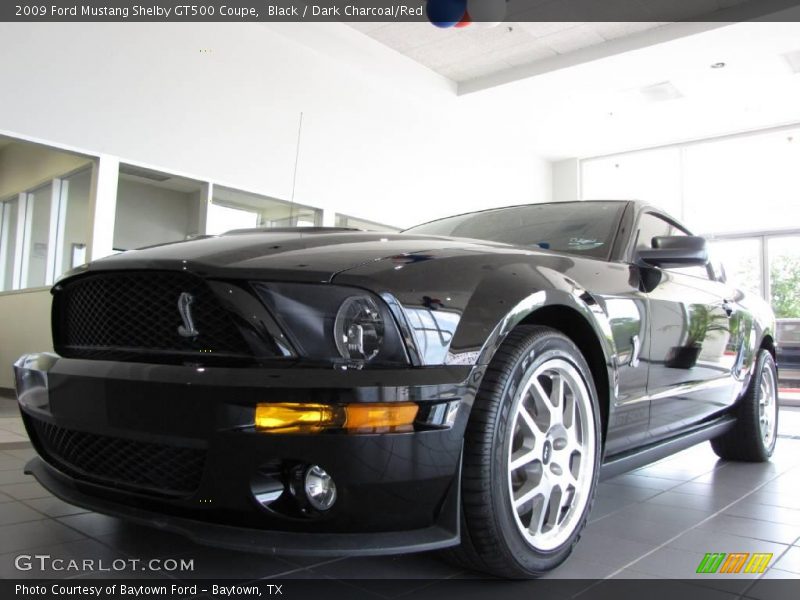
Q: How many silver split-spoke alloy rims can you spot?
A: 2